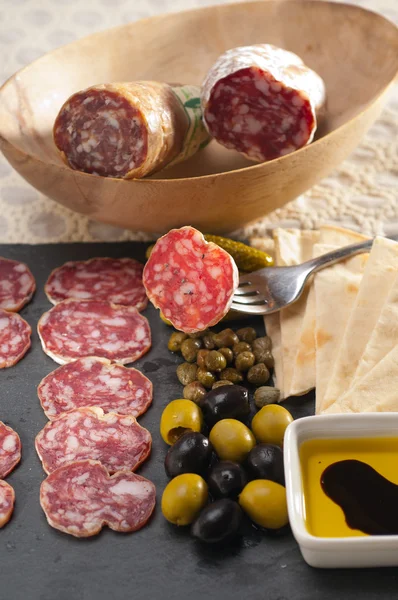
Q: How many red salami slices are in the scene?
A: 10